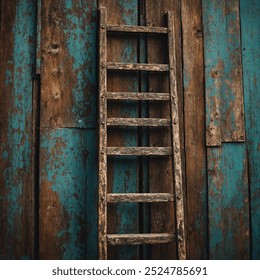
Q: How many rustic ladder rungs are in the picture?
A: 7